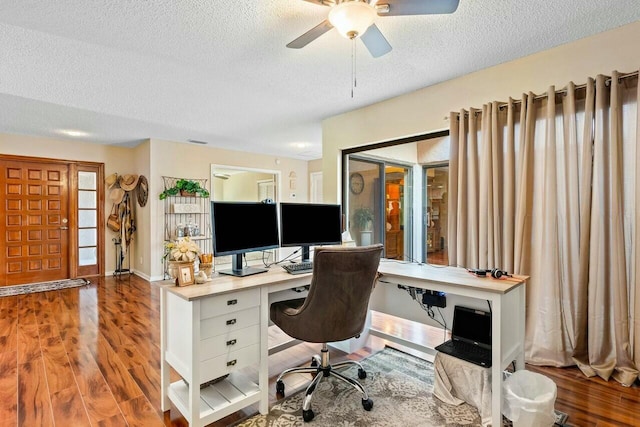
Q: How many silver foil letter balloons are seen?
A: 0